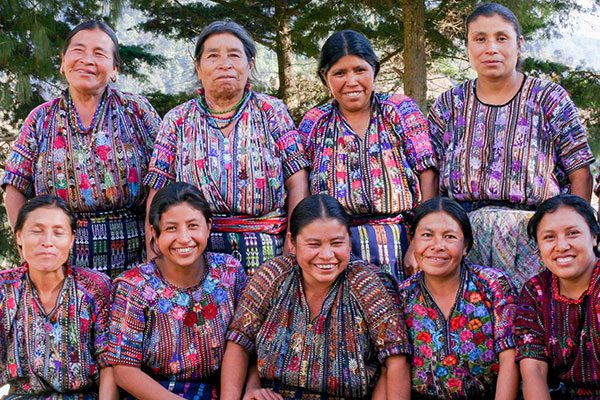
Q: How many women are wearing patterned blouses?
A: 9